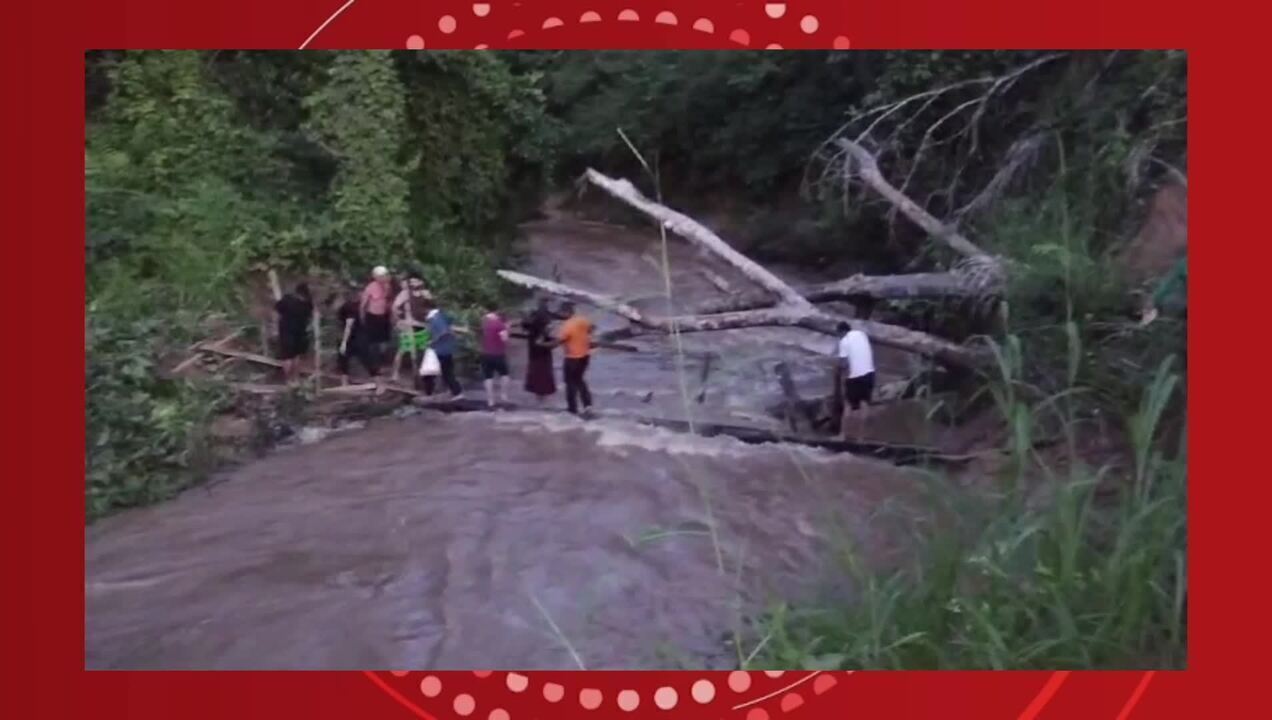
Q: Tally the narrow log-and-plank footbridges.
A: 1